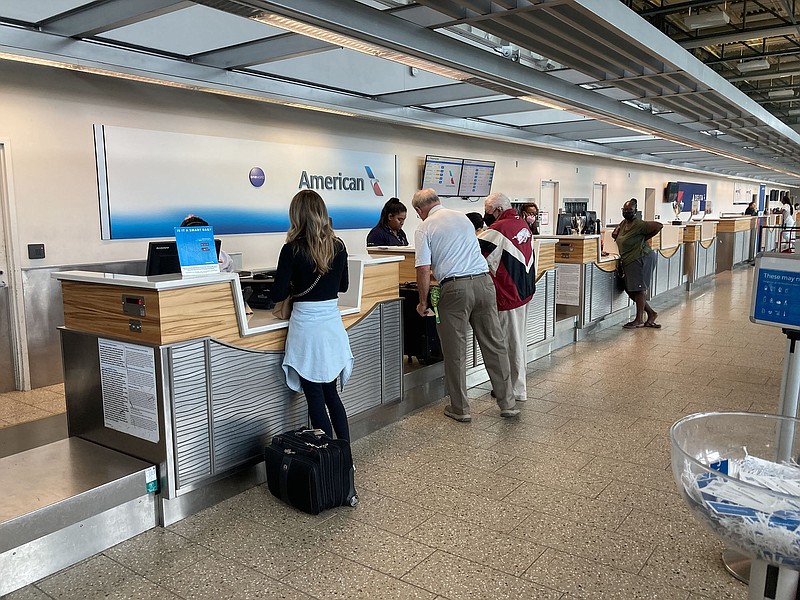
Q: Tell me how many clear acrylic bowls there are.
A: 1